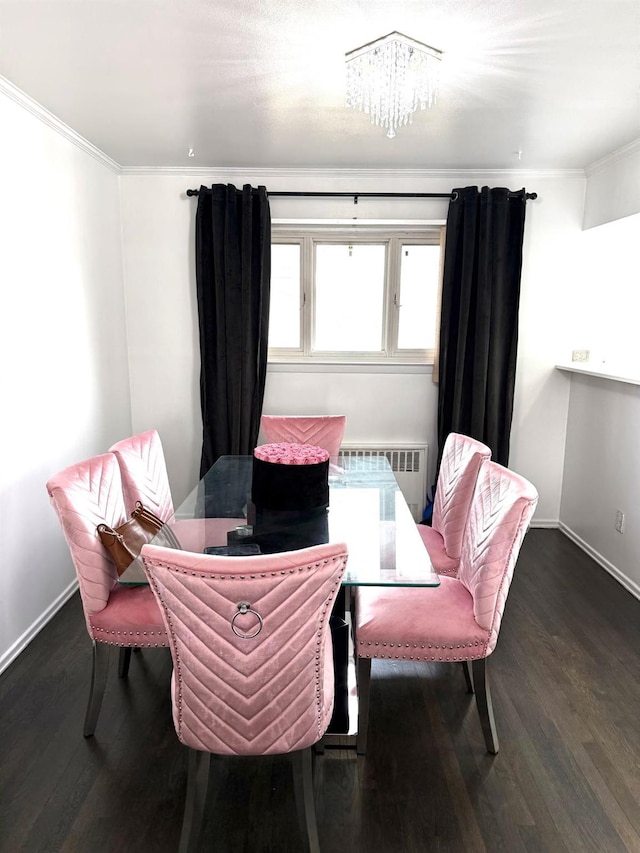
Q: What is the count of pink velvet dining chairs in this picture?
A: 6